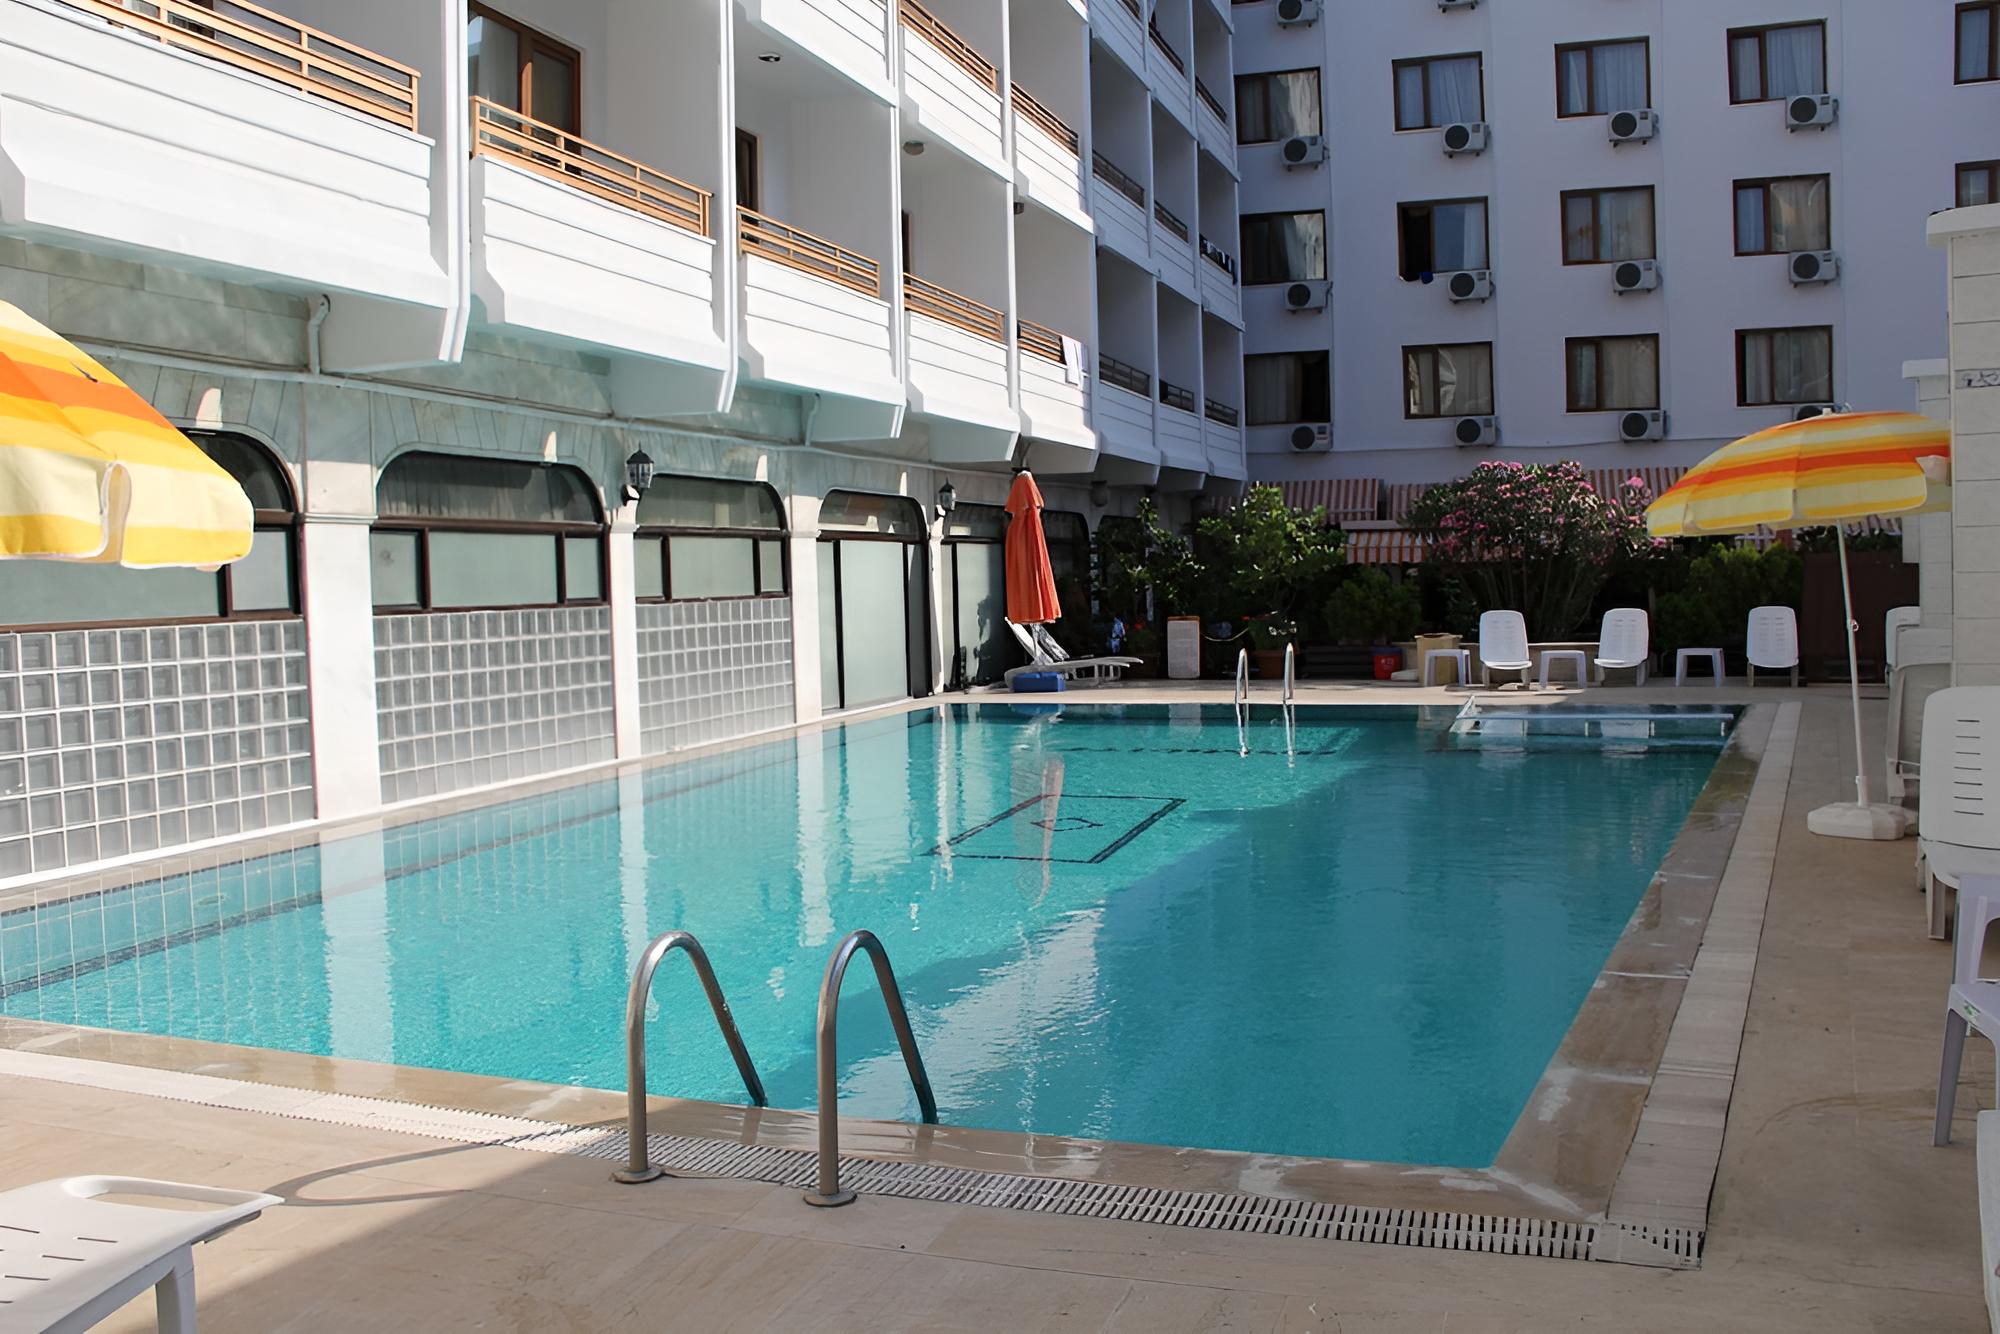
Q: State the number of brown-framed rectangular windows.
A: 14